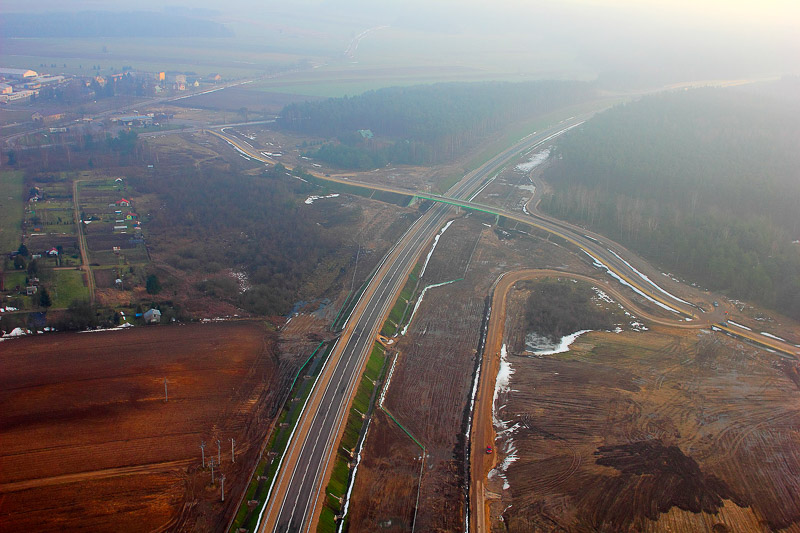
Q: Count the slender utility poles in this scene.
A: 6